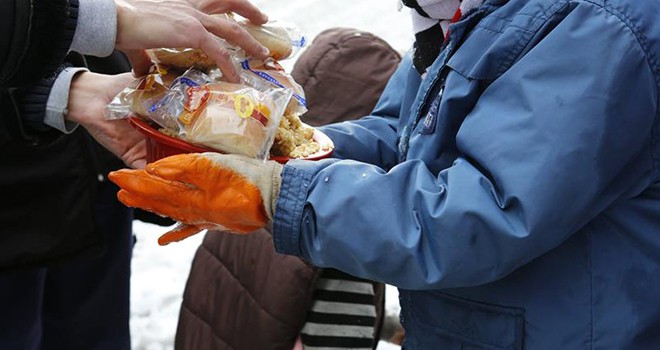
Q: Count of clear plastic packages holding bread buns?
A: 5